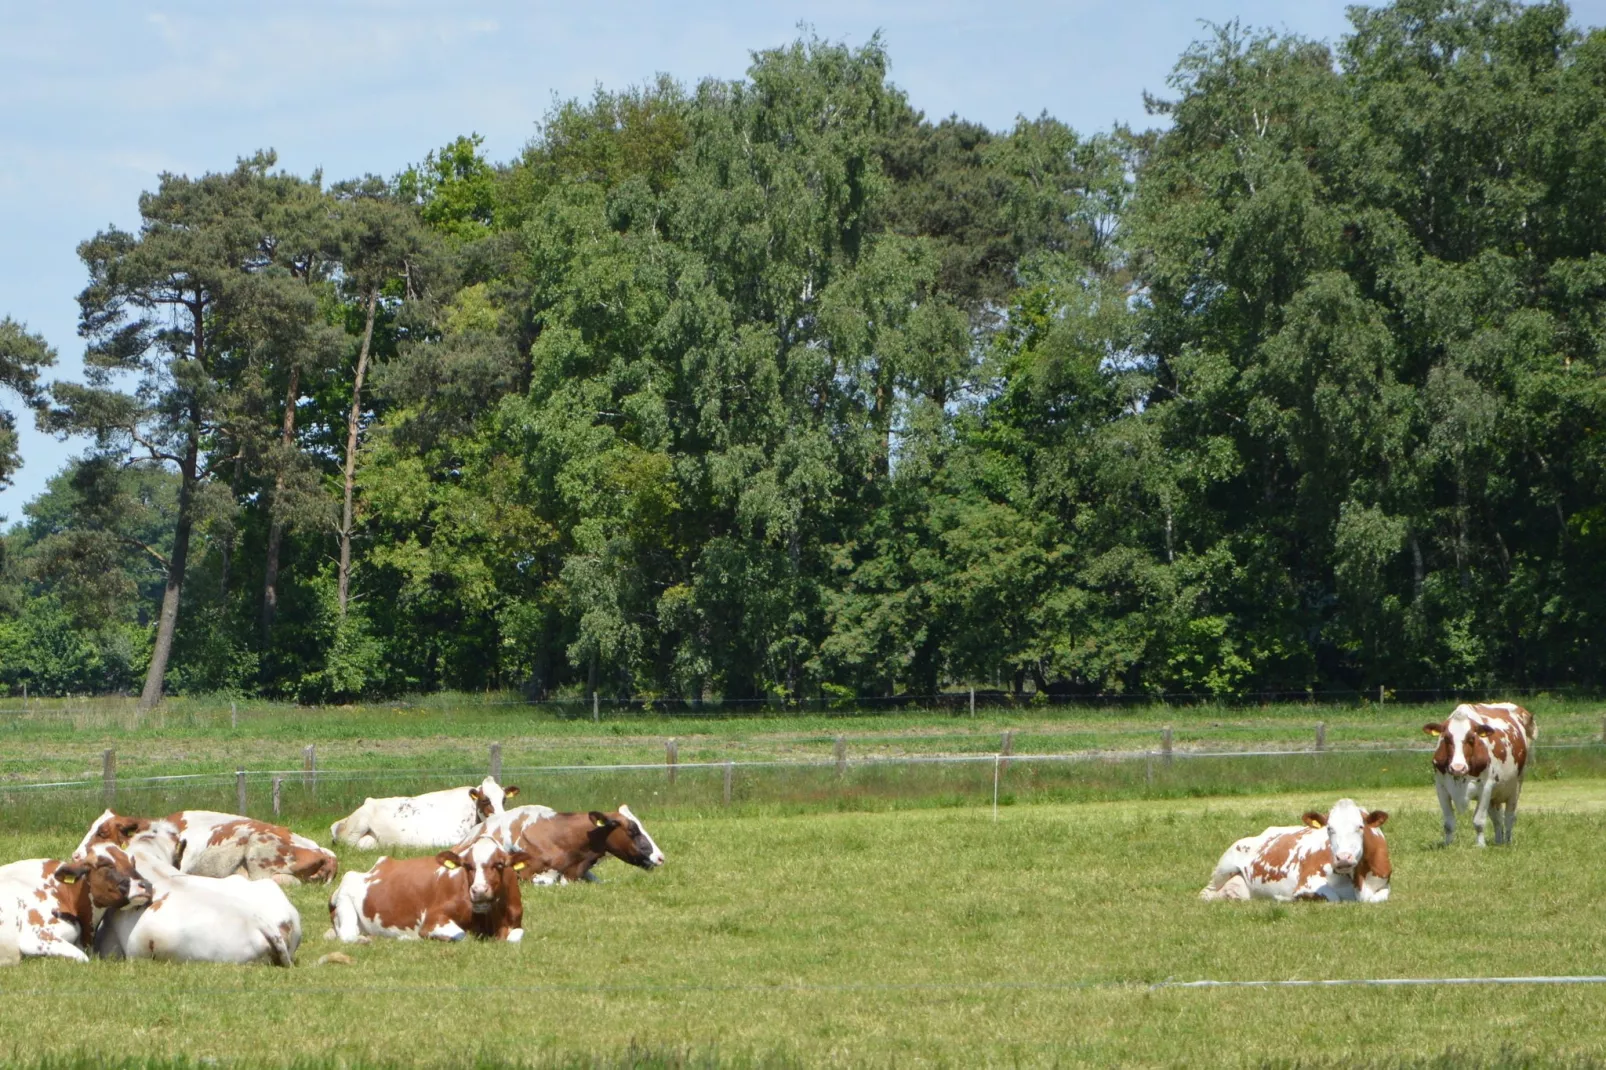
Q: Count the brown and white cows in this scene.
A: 8